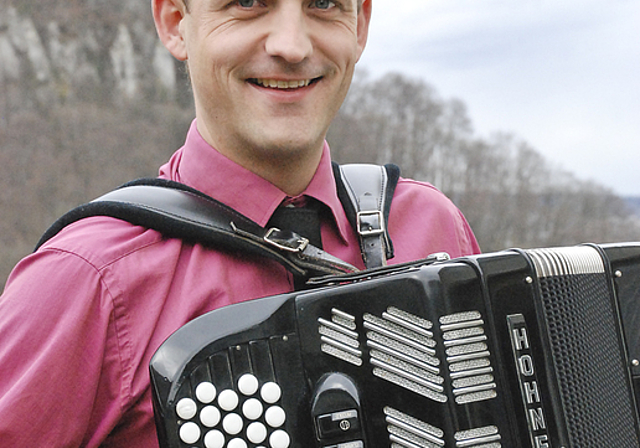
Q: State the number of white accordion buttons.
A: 14